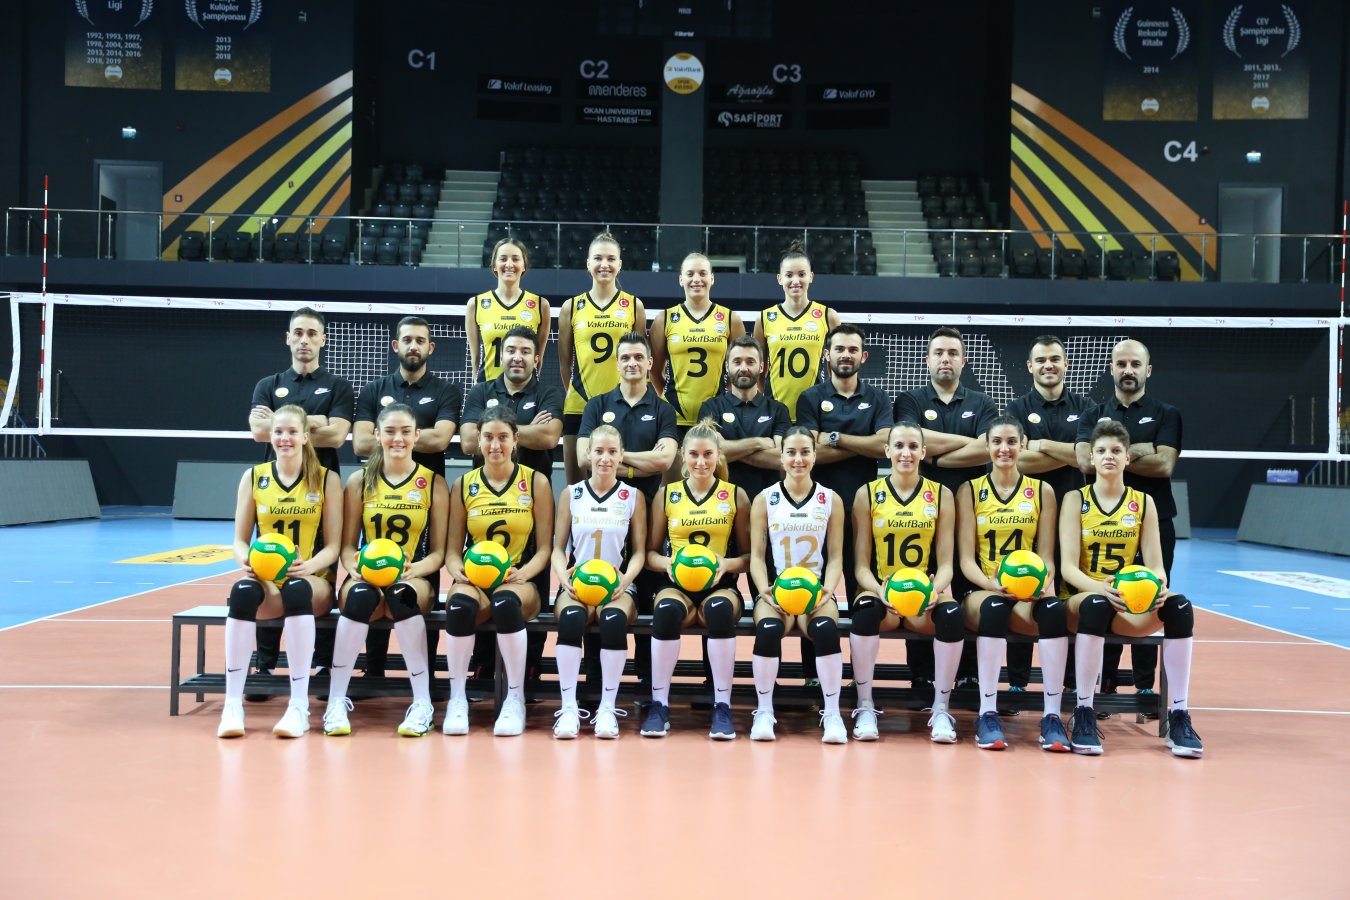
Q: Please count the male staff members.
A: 9